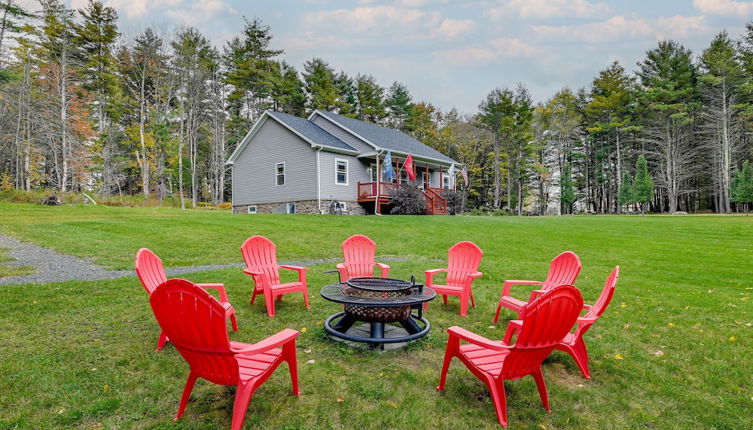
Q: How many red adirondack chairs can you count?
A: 8